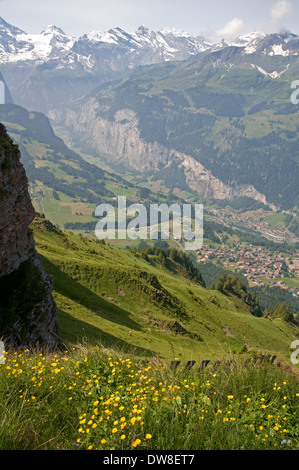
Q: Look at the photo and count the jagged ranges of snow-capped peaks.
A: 1